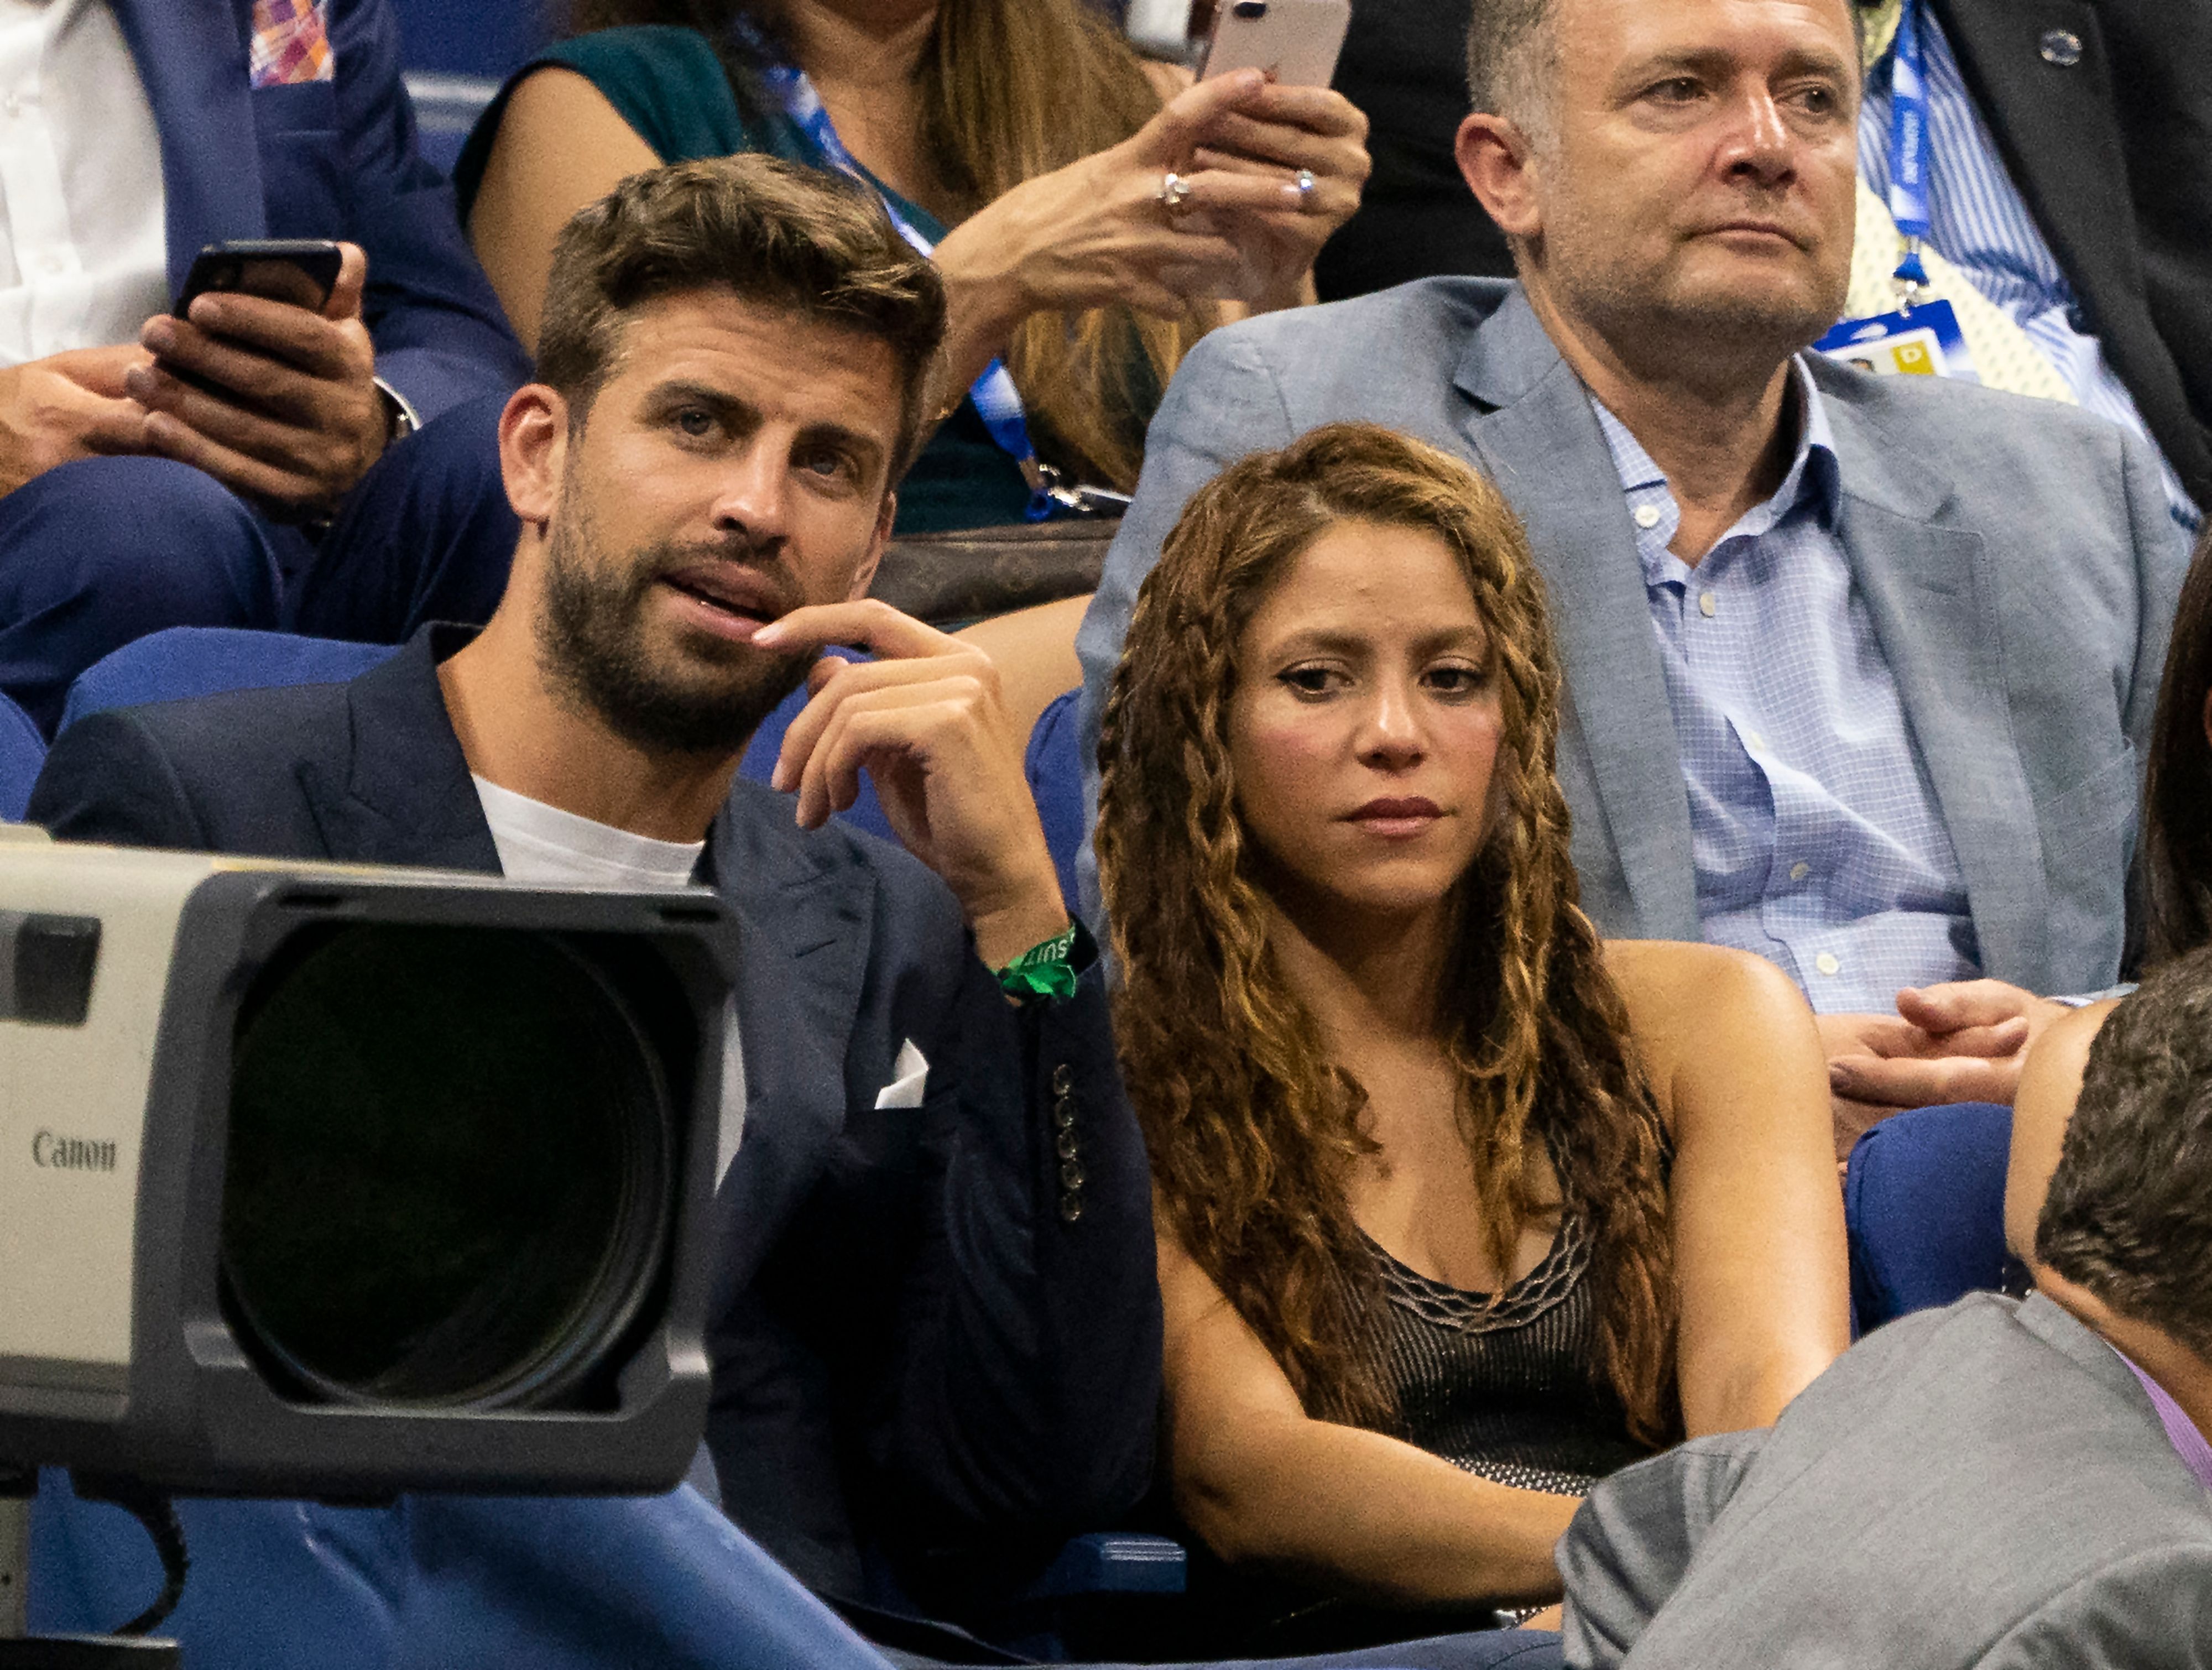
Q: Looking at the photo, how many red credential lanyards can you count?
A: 0